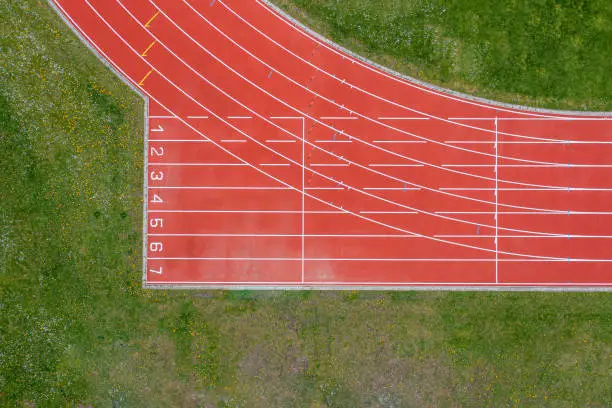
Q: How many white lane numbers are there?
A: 7